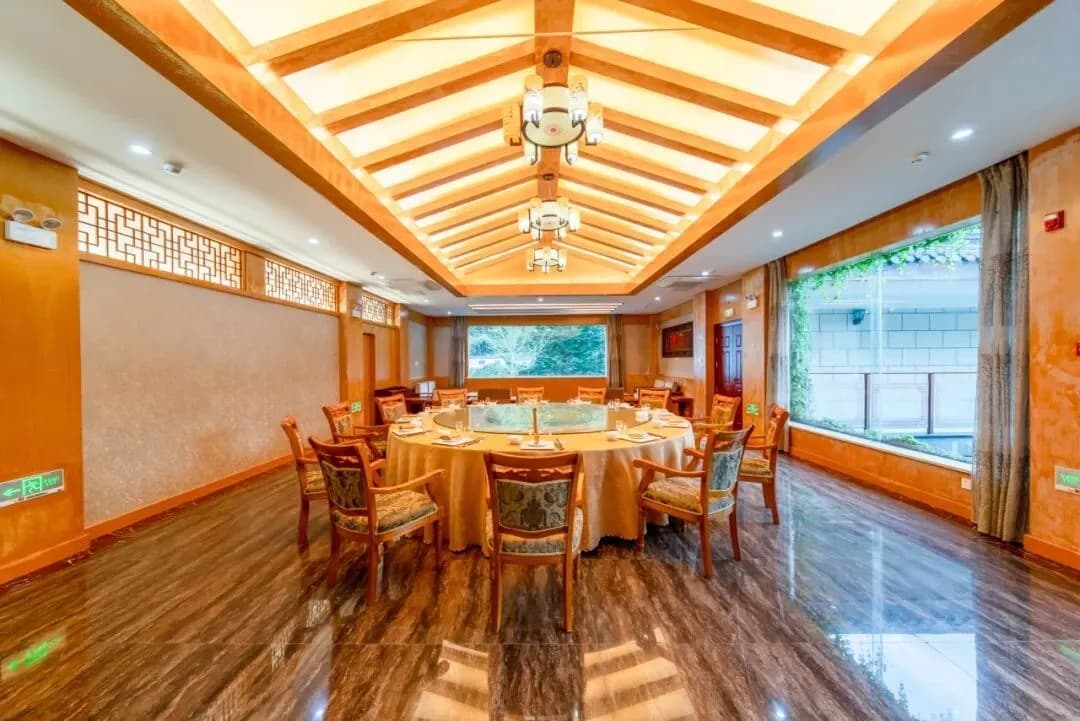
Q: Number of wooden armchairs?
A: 12